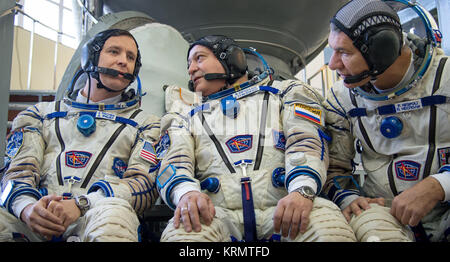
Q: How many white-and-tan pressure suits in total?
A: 3